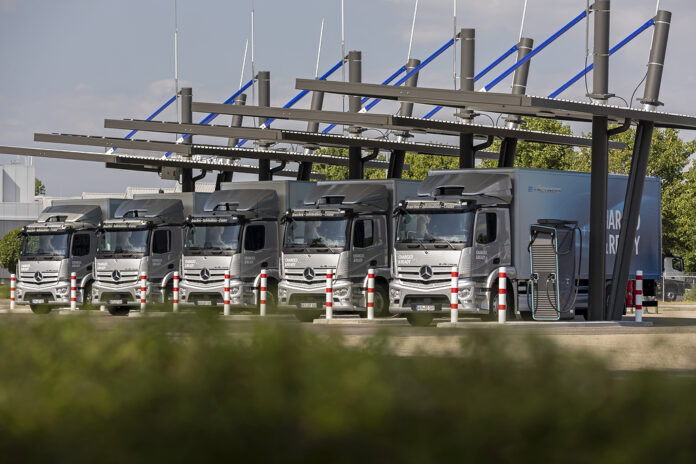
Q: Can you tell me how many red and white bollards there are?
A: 11